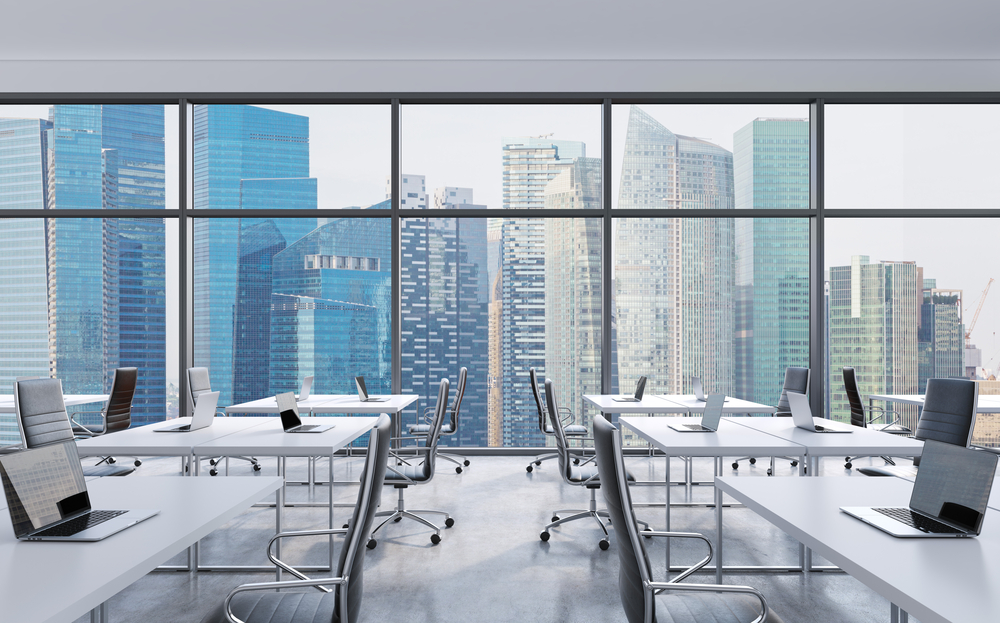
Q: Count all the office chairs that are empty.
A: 12